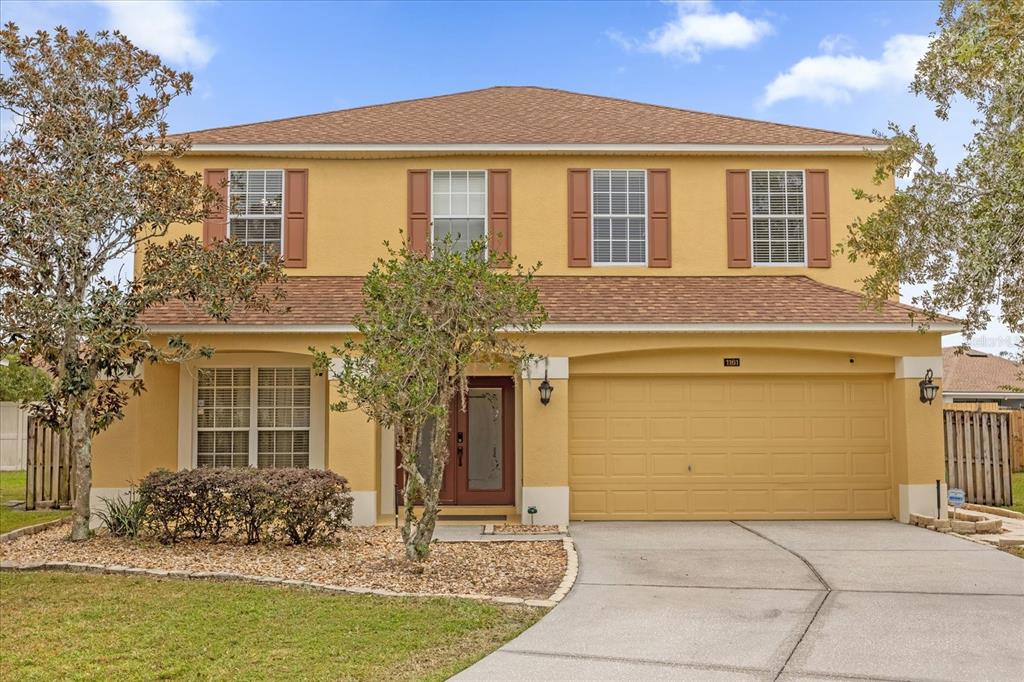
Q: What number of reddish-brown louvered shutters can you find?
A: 8